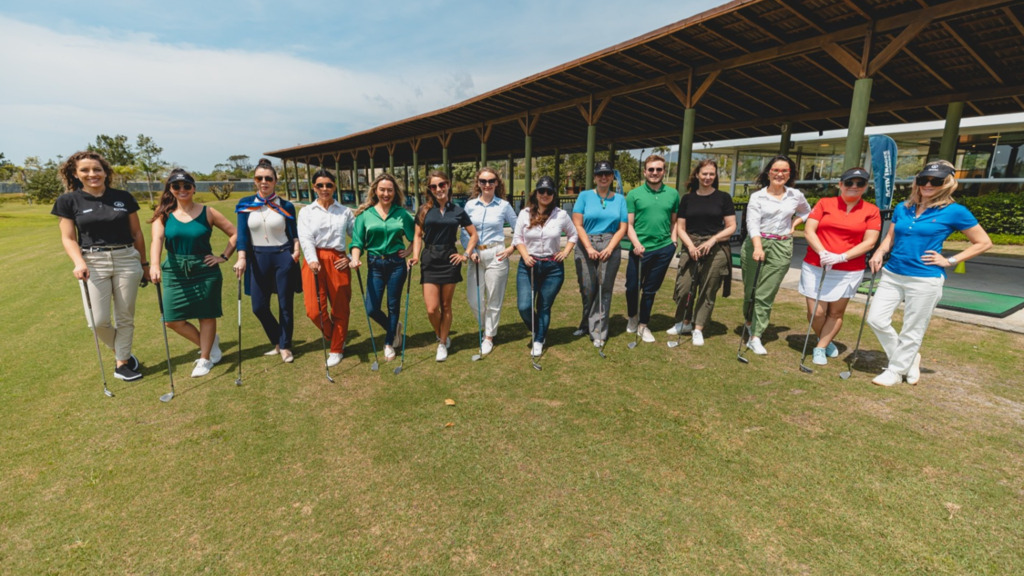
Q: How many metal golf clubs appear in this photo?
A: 14